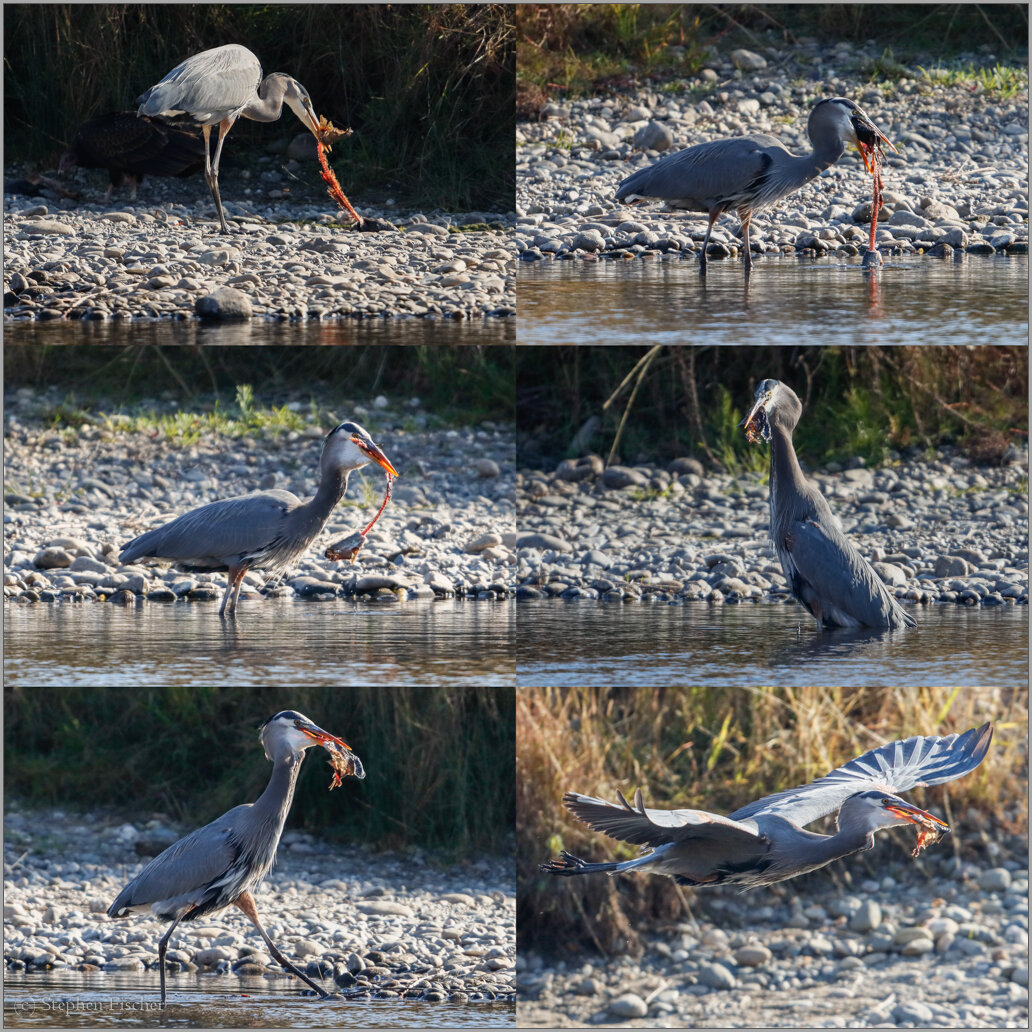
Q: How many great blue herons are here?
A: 6